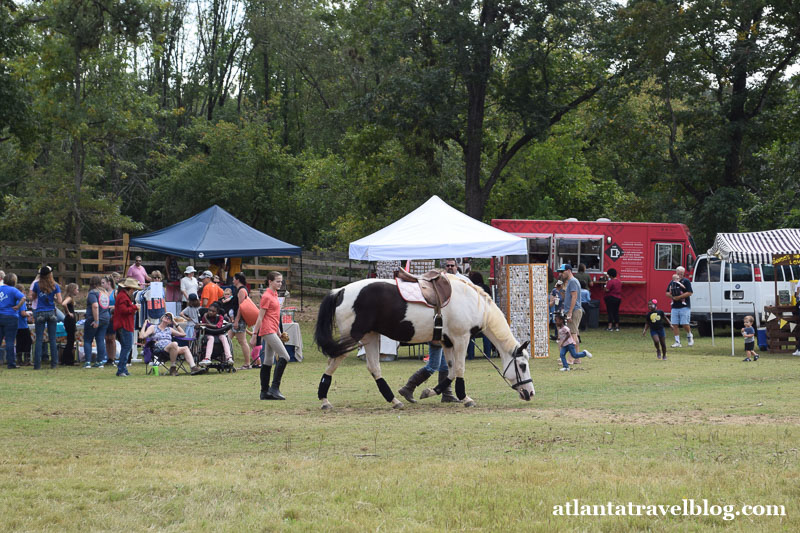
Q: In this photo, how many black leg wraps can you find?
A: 4